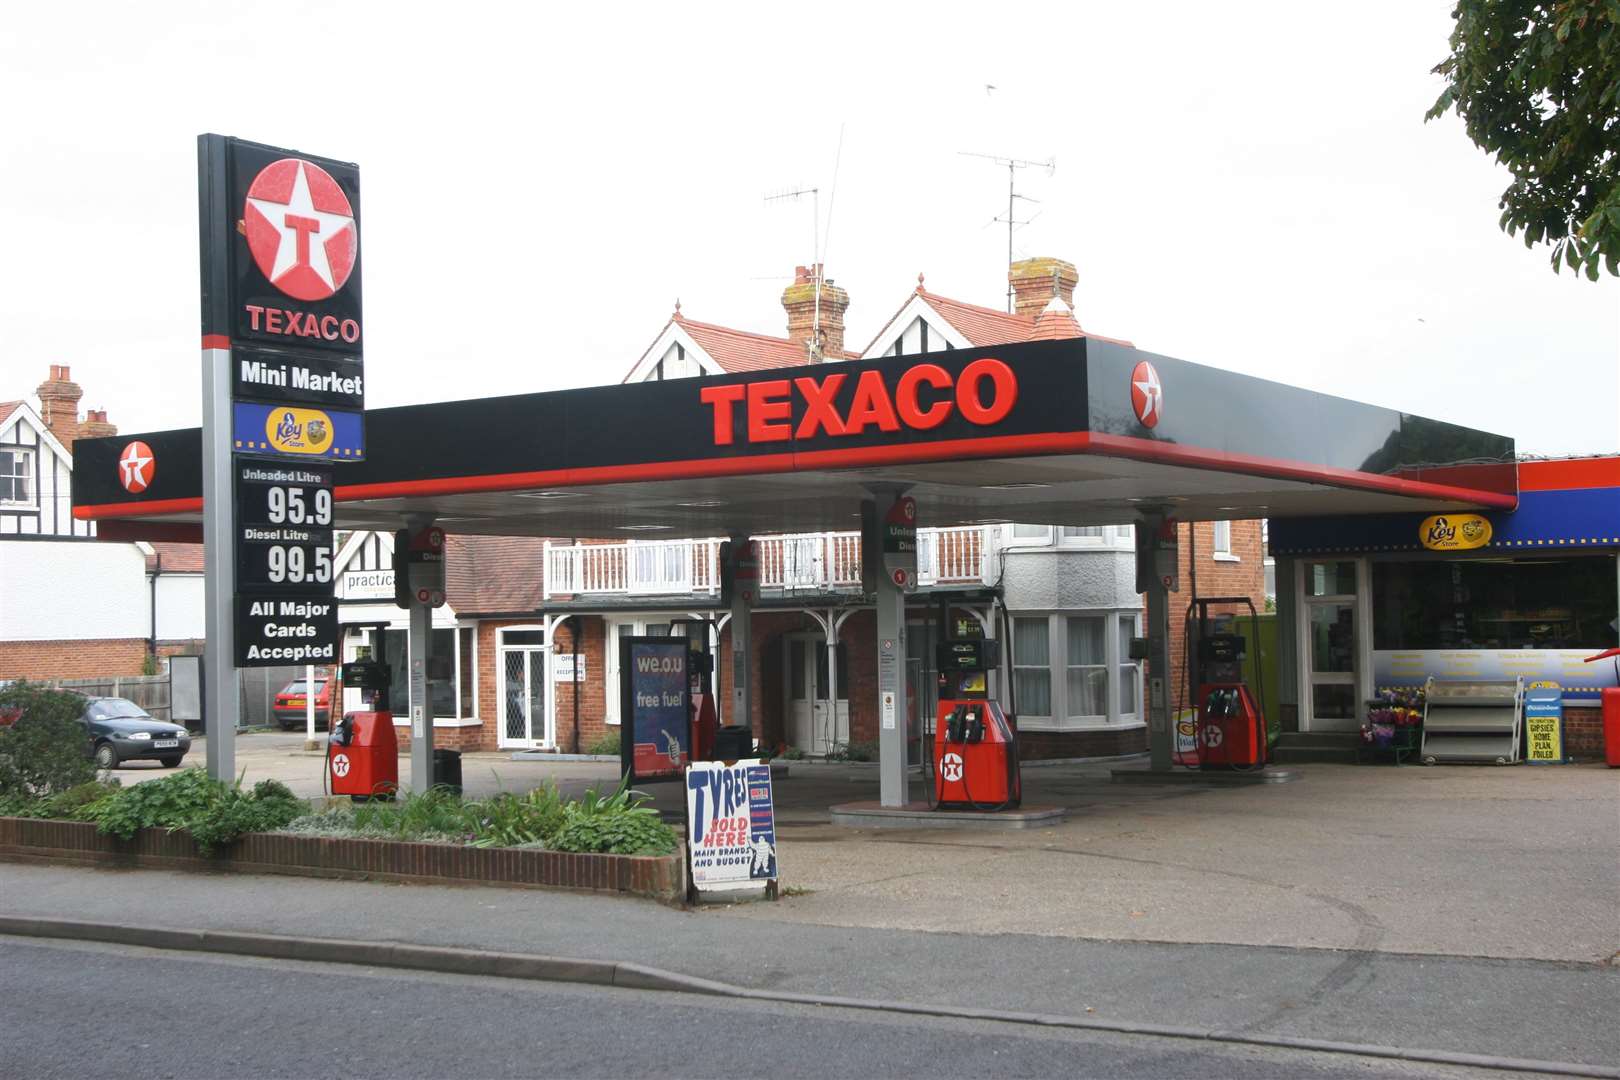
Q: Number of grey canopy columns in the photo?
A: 4